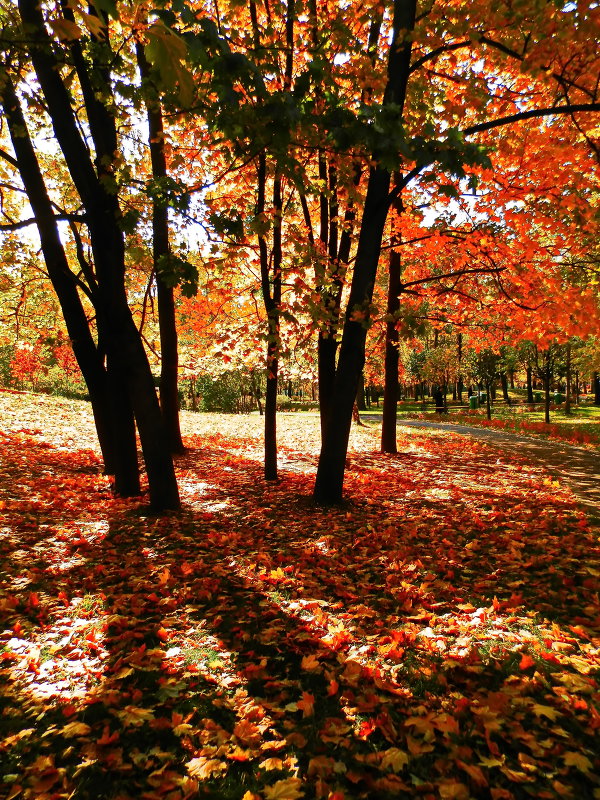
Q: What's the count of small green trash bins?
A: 4